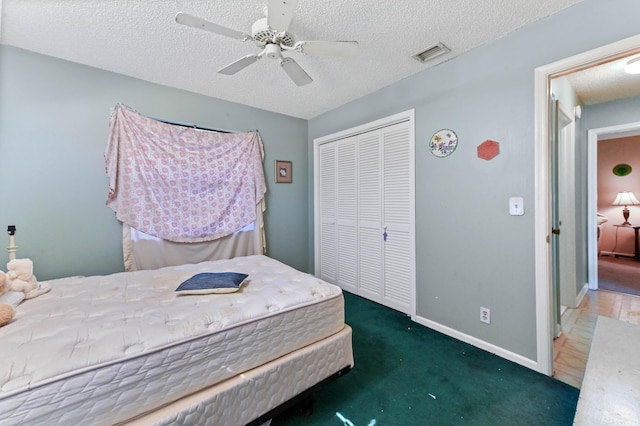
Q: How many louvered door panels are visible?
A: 4